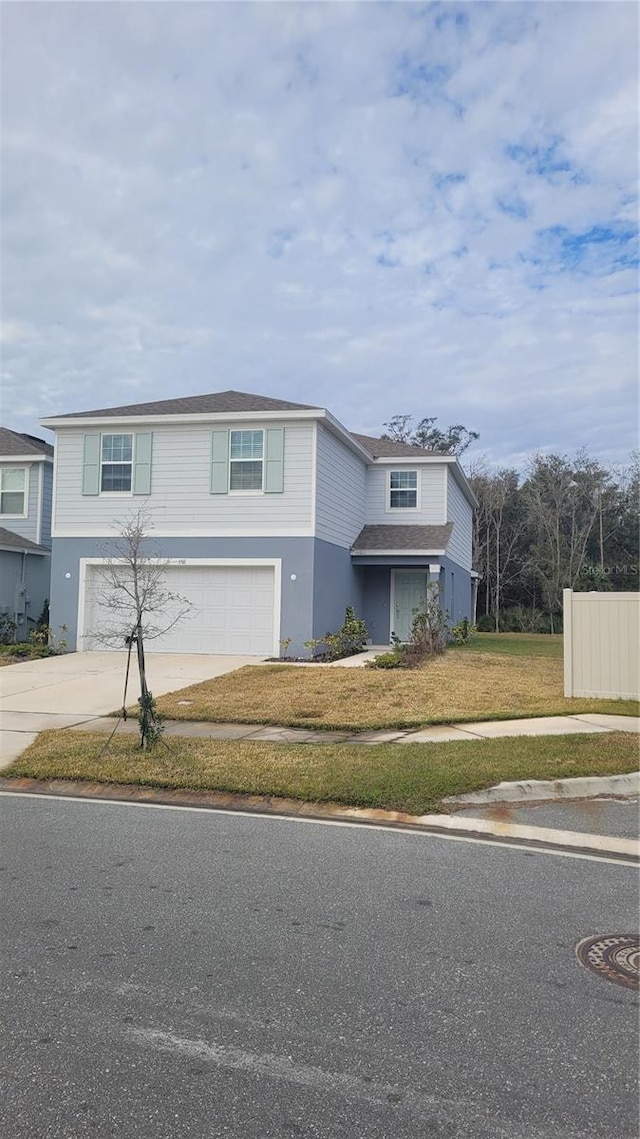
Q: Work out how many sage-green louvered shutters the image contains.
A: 4